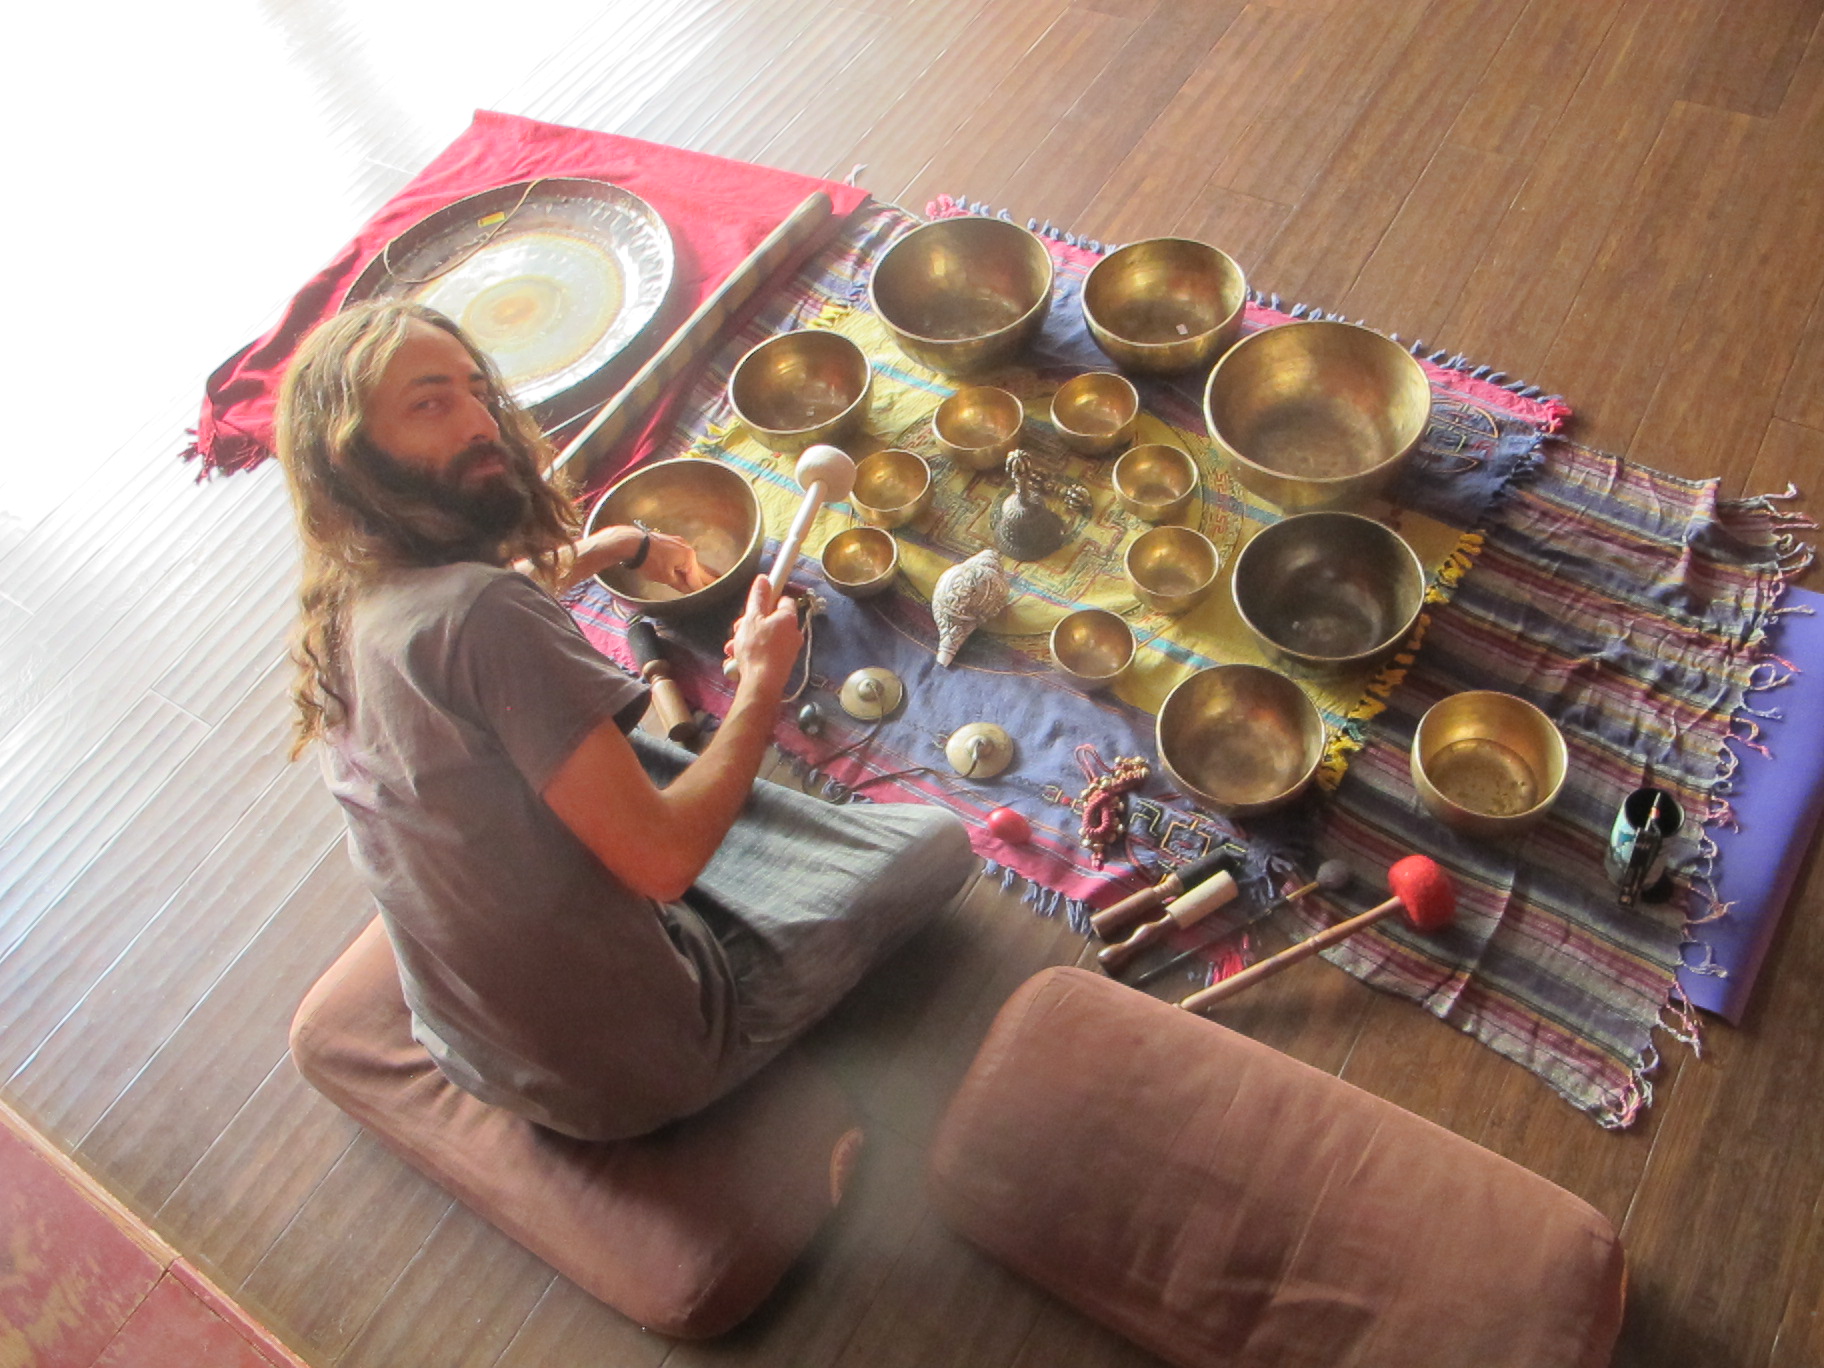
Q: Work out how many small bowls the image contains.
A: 7